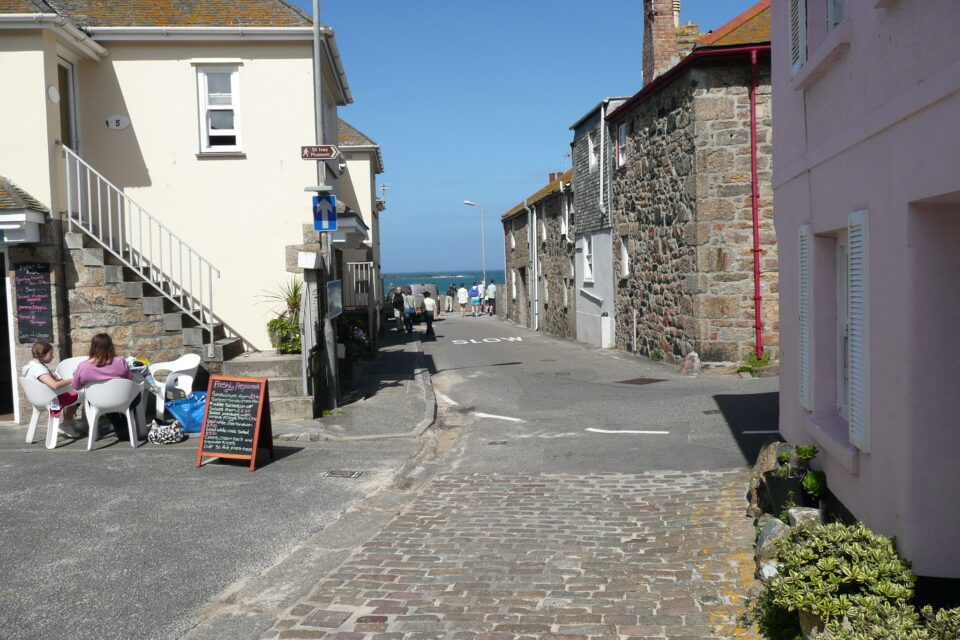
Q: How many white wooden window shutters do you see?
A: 3